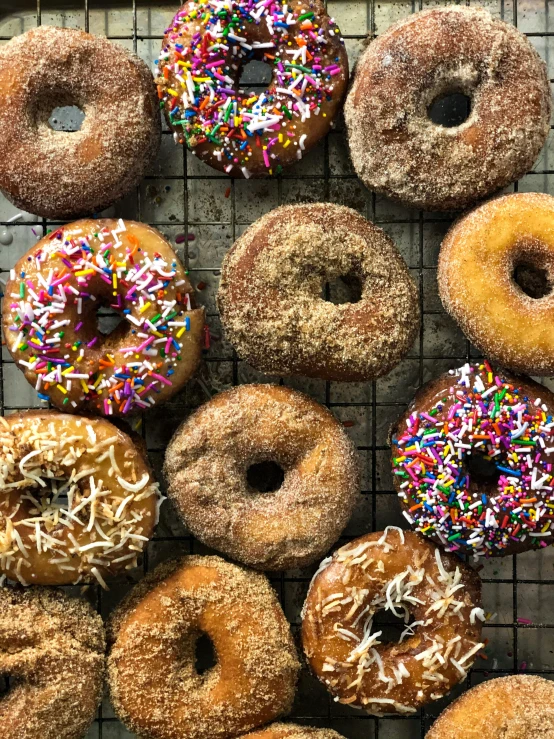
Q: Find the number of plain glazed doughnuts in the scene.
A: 0